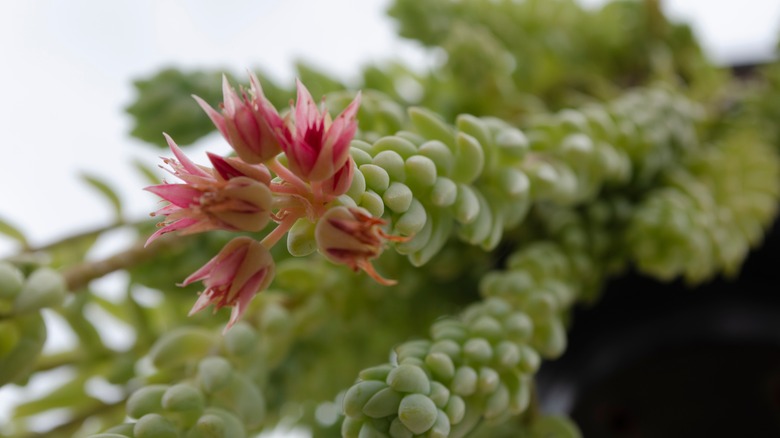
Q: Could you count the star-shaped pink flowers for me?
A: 5